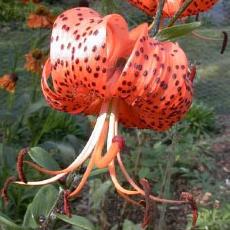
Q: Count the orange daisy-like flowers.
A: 3